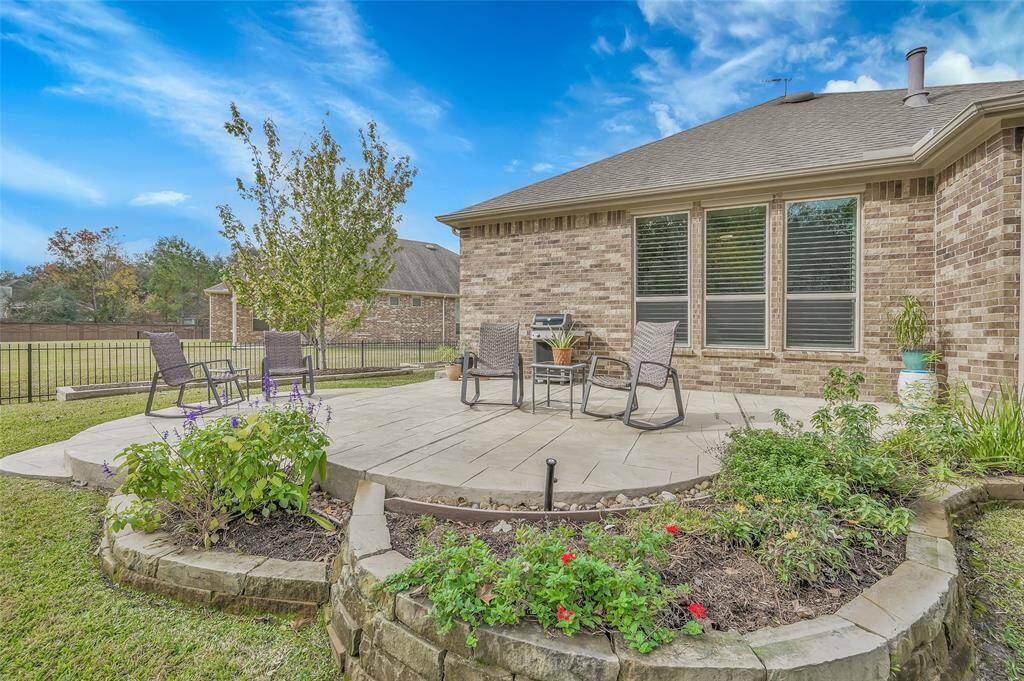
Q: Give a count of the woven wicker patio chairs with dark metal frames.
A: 4